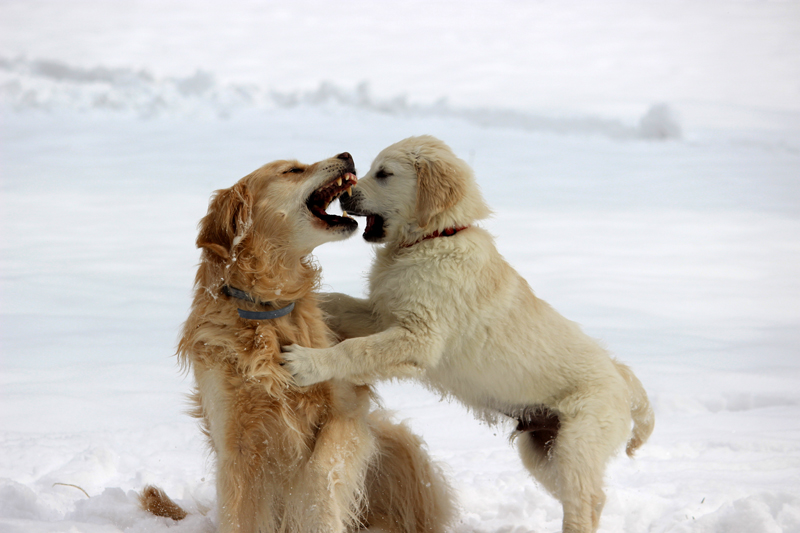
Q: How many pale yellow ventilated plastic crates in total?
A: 0